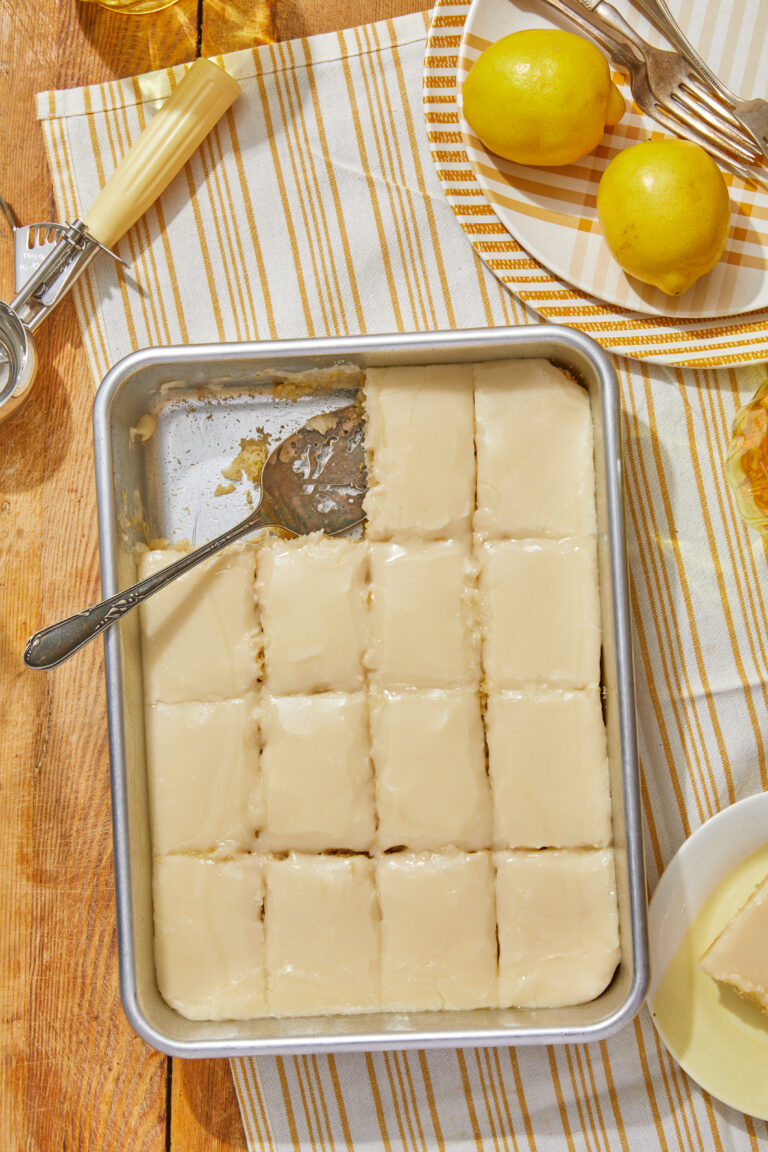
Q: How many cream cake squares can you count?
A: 15